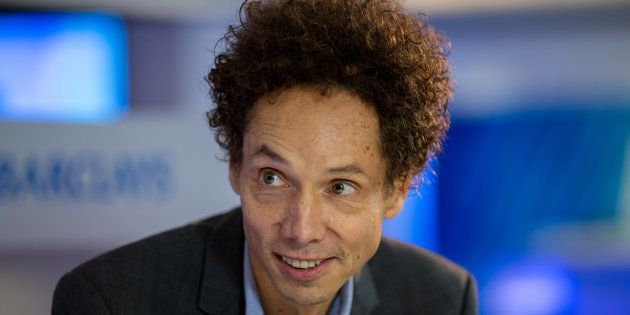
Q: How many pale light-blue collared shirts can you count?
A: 1